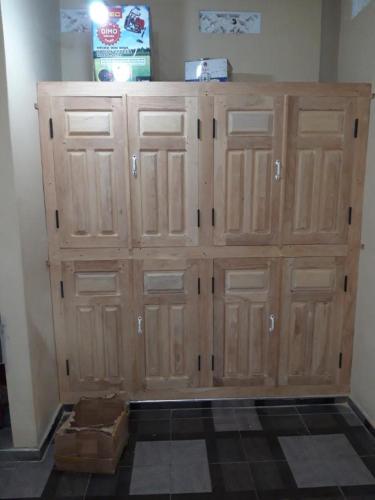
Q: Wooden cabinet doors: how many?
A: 8